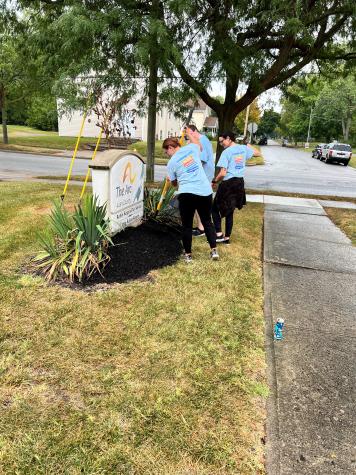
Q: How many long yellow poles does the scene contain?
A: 2